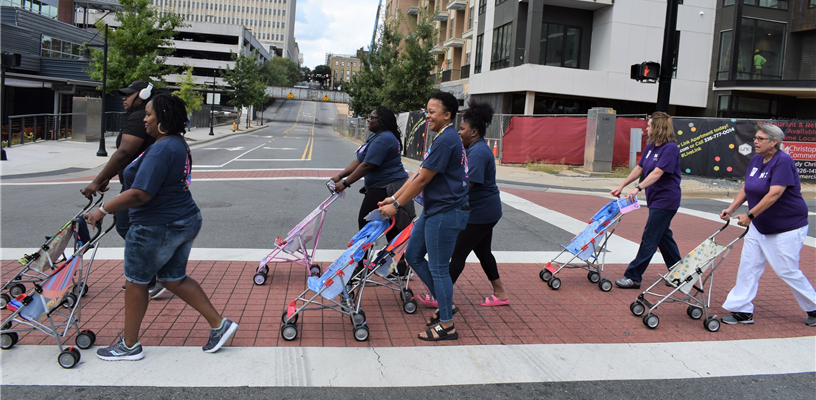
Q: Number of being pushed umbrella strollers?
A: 7